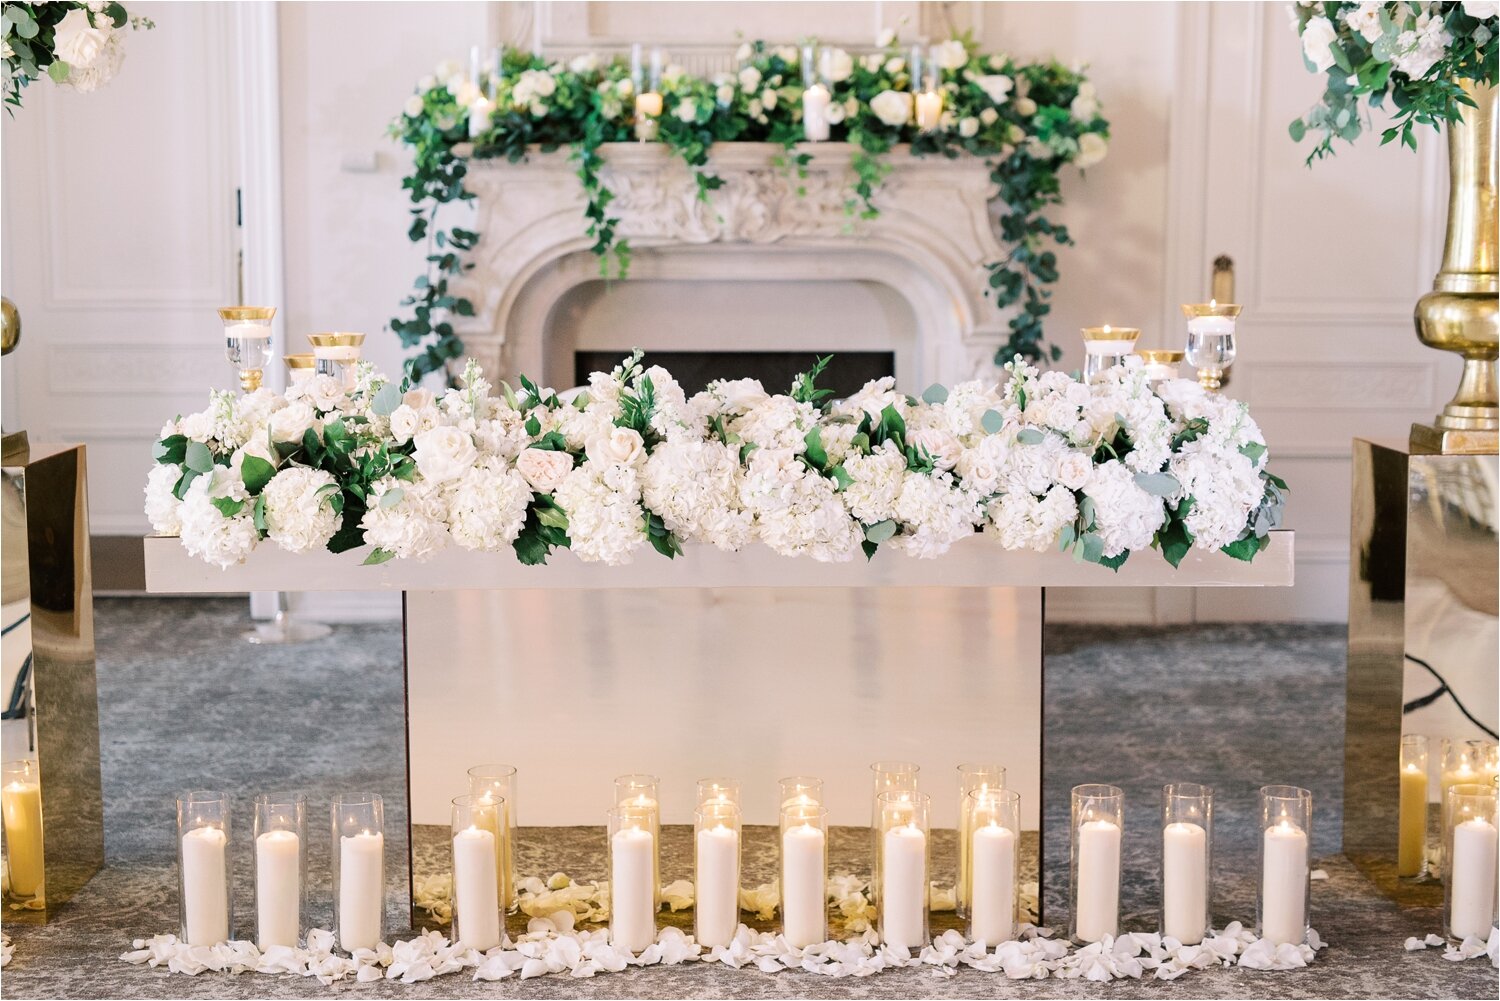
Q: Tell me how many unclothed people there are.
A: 0